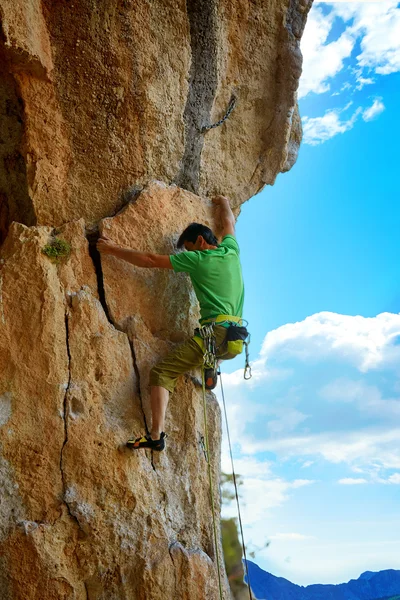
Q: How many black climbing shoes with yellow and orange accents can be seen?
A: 2